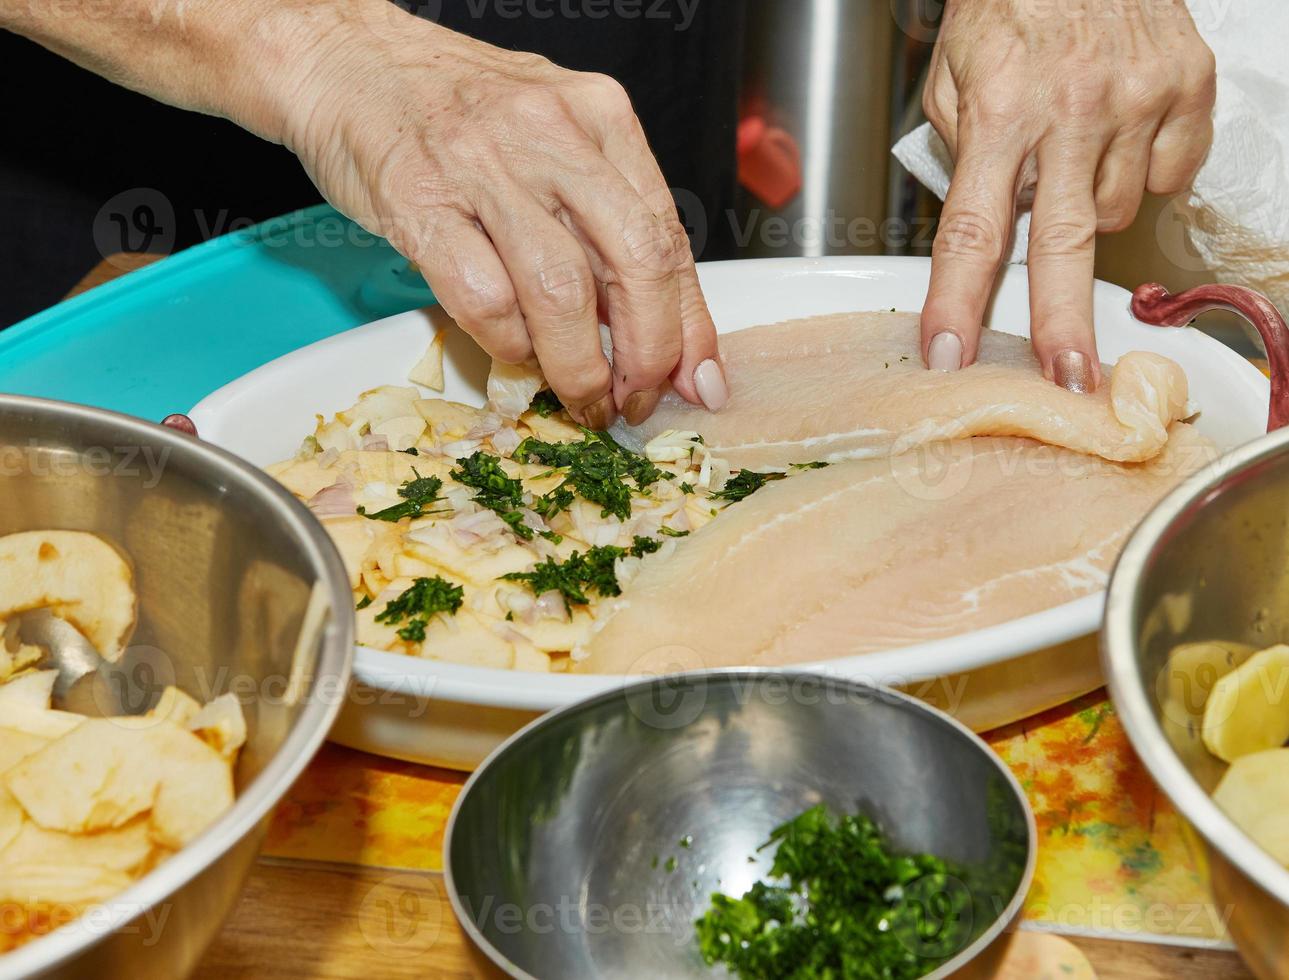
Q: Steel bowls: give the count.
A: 3